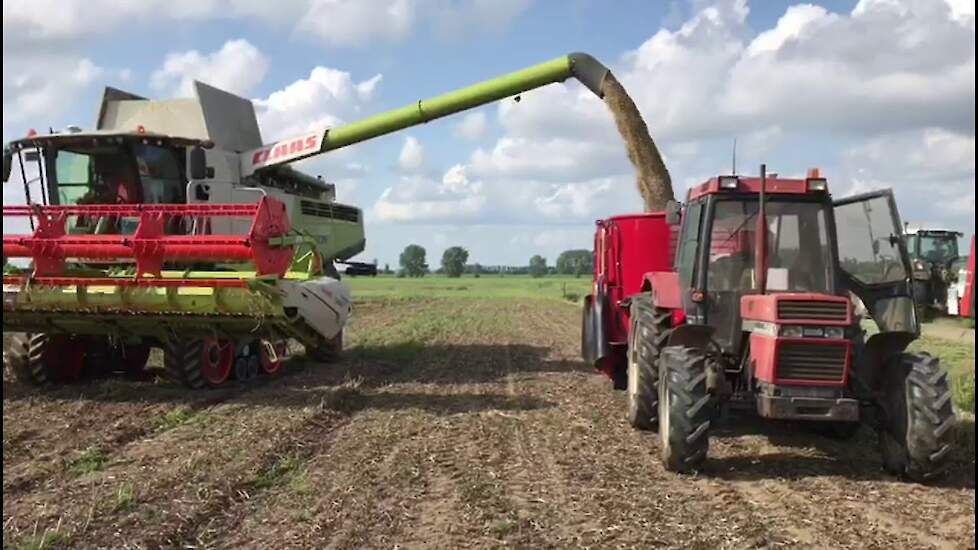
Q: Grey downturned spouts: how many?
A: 1